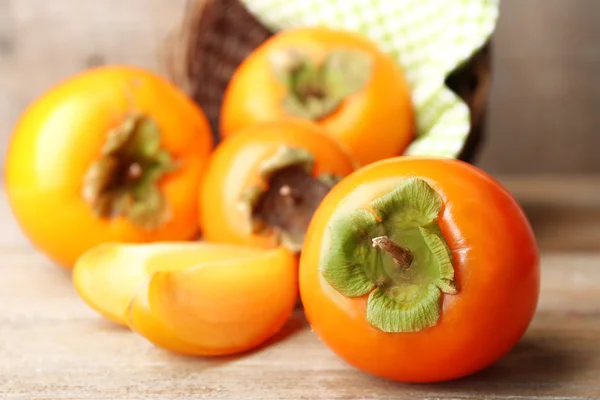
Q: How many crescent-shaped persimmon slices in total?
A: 2